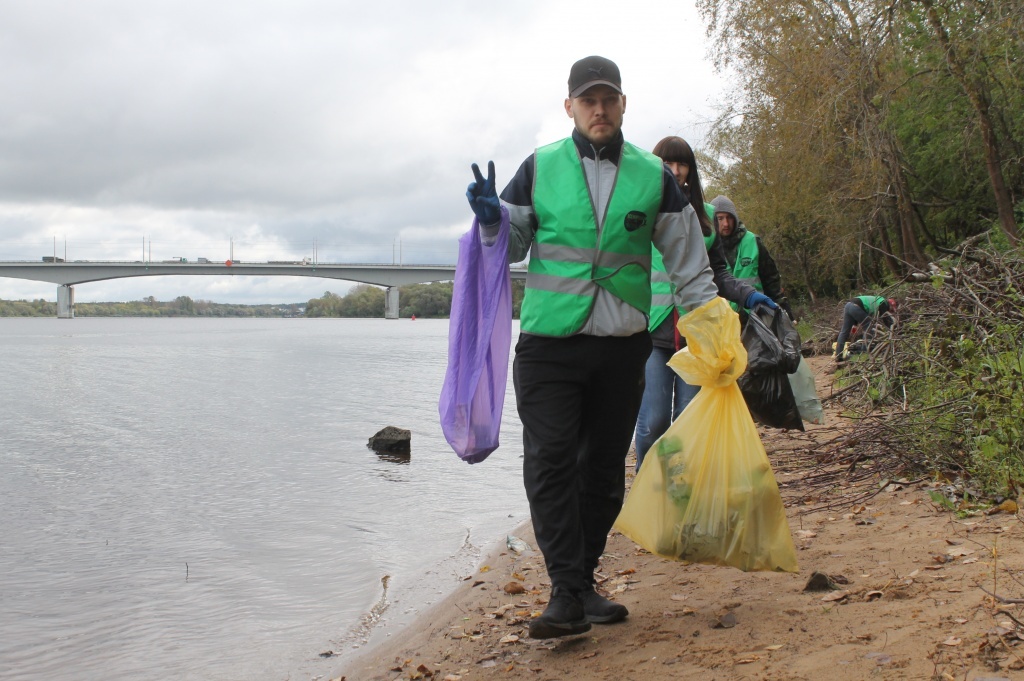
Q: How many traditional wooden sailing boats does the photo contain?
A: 0